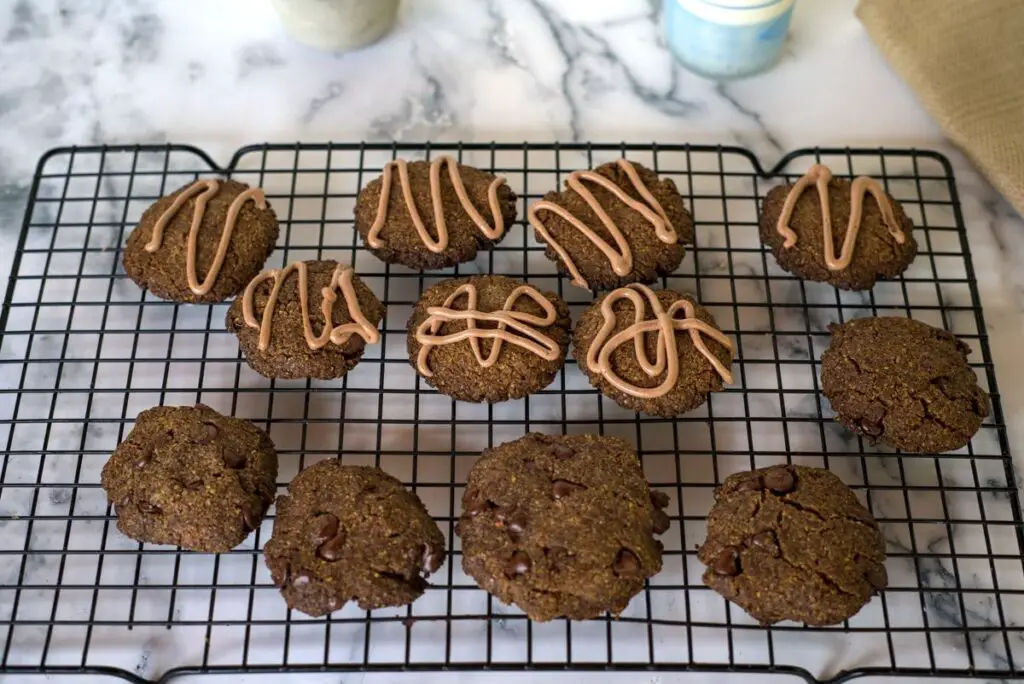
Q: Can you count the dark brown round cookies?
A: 12